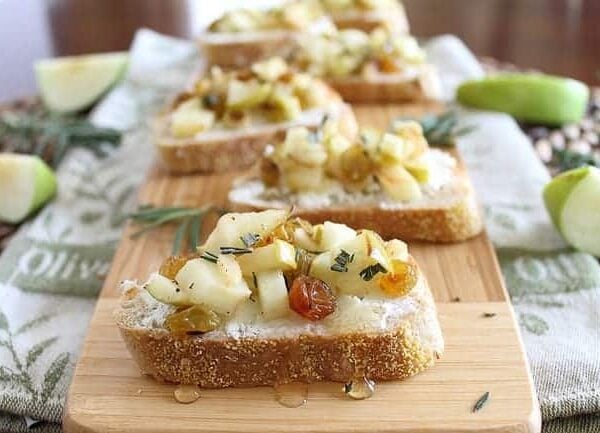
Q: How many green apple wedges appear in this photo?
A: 4